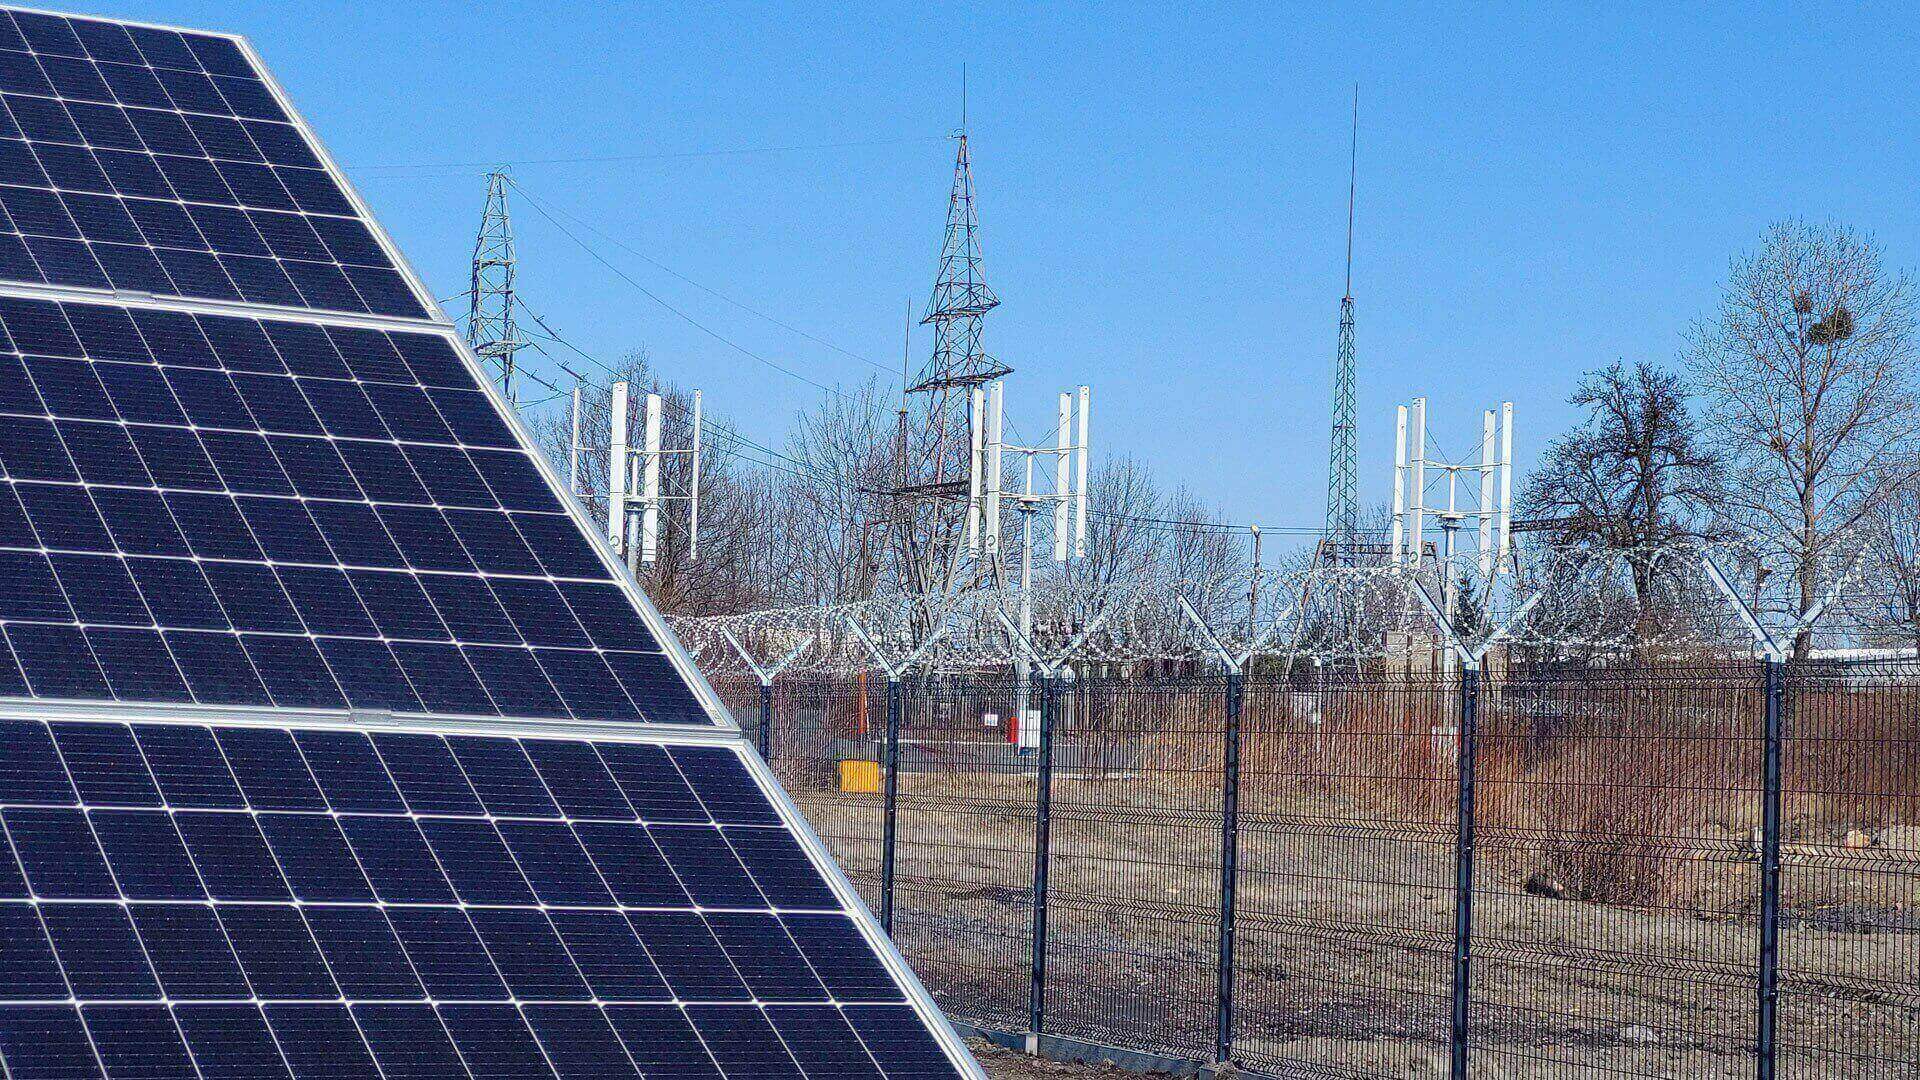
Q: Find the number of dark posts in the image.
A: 6